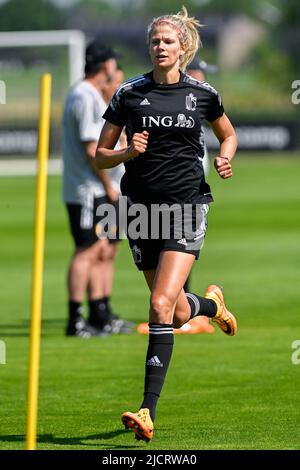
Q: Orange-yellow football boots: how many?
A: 2